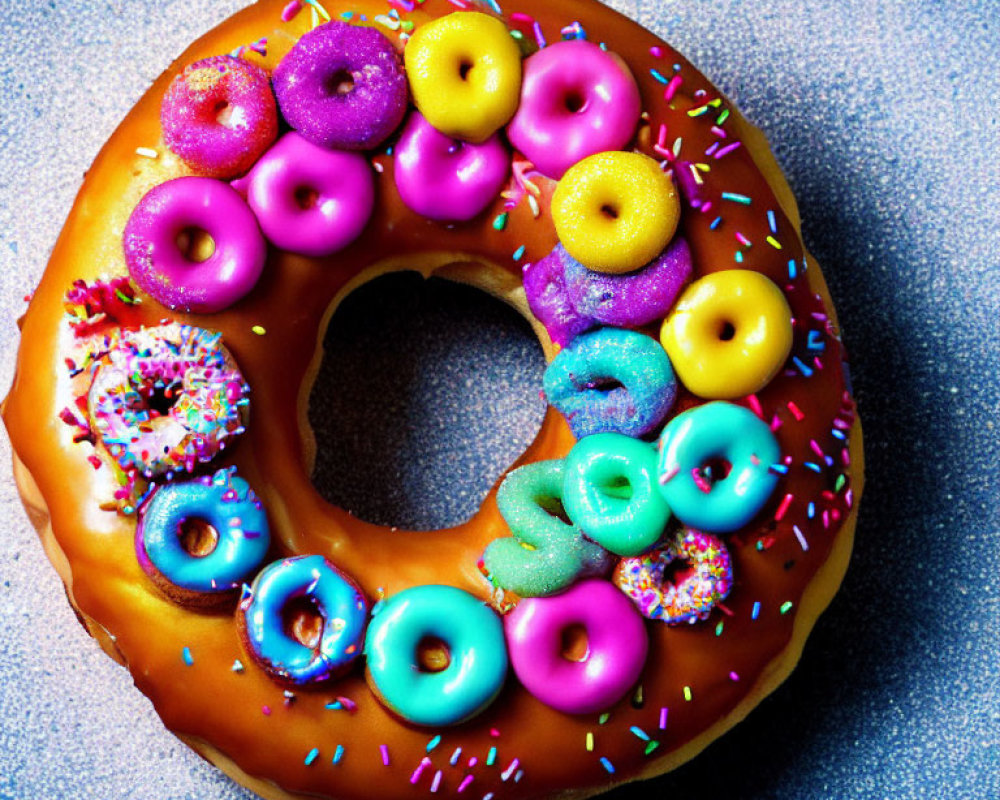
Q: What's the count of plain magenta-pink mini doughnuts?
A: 5